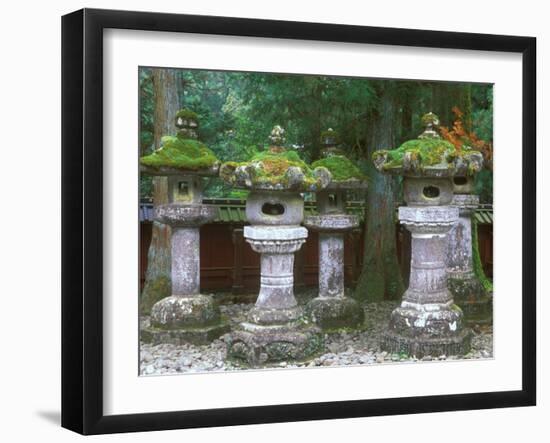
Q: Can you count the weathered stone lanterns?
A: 5